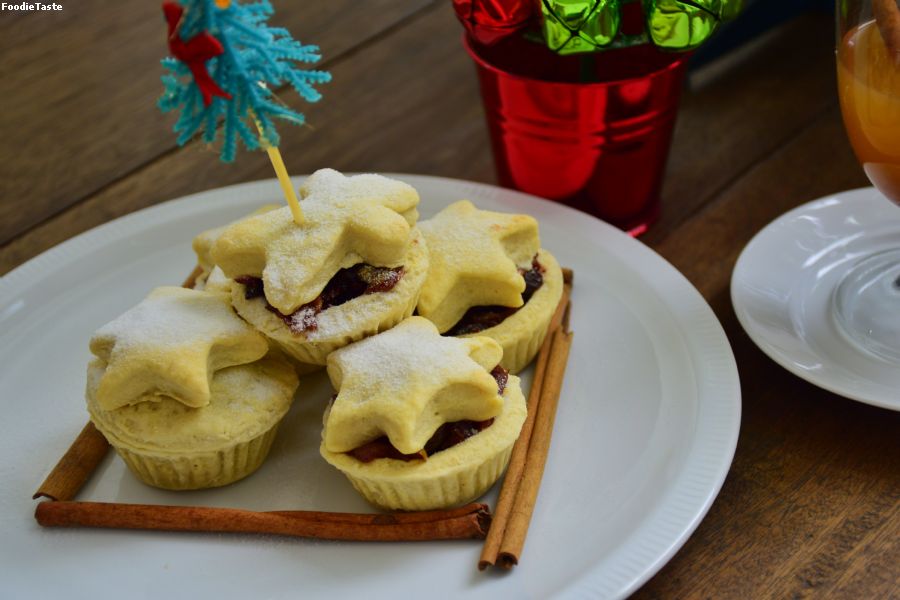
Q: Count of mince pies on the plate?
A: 5